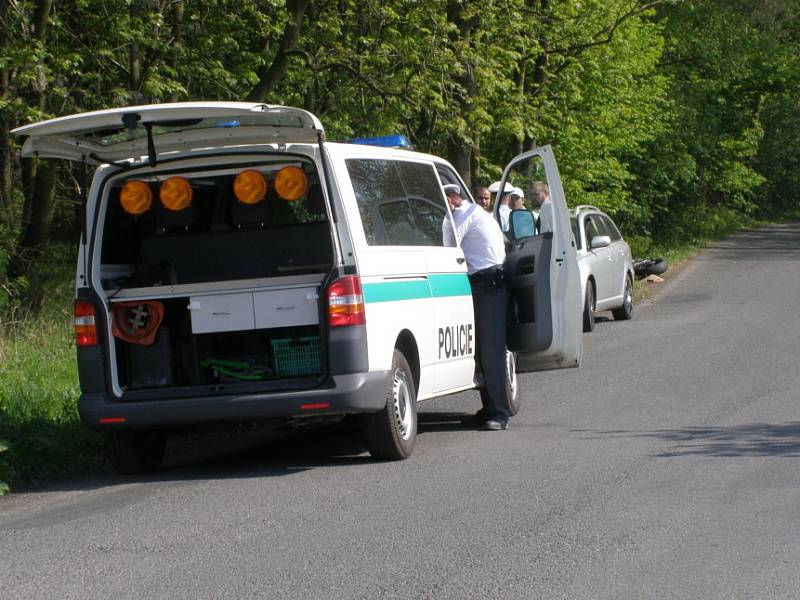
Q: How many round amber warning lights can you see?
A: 4